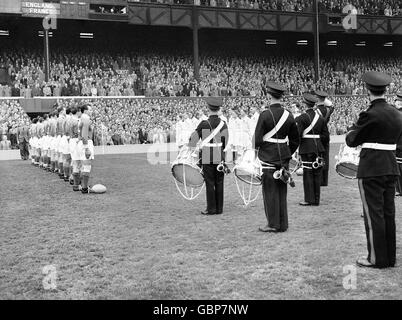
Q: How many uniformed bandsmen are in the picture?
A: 6